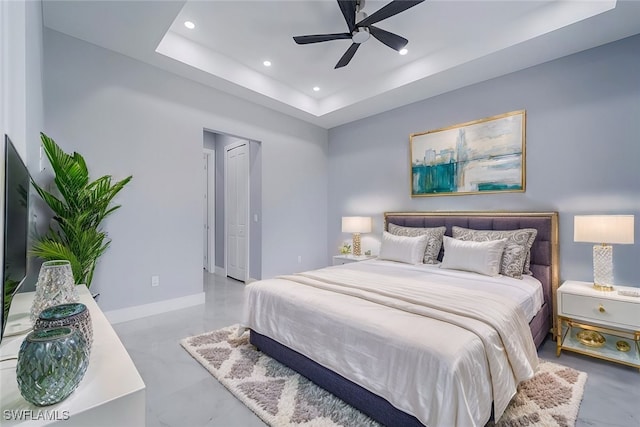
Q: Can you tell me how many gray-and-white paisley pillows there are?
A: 2